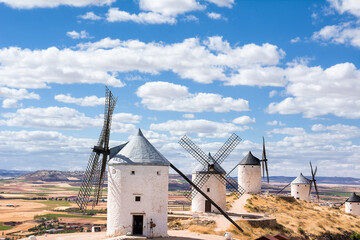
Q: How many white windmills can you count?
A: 5